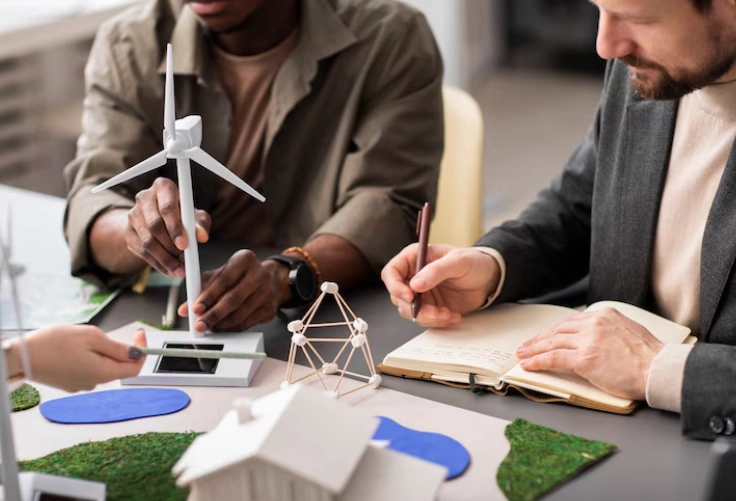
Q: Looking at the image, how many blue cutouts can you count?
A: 2